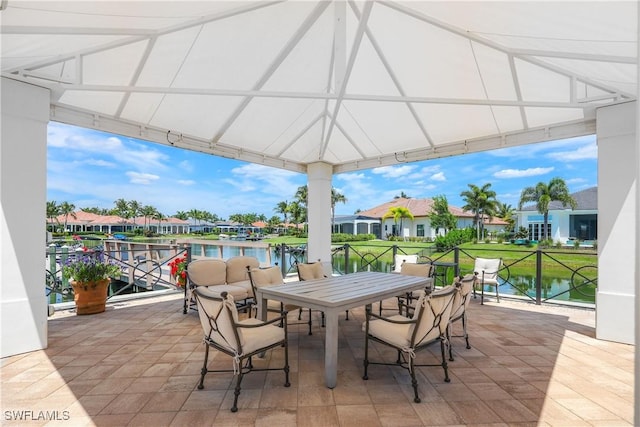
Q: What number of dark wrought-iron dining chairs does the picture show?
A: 6